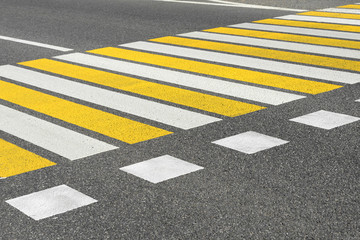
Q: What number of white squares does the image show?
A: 4